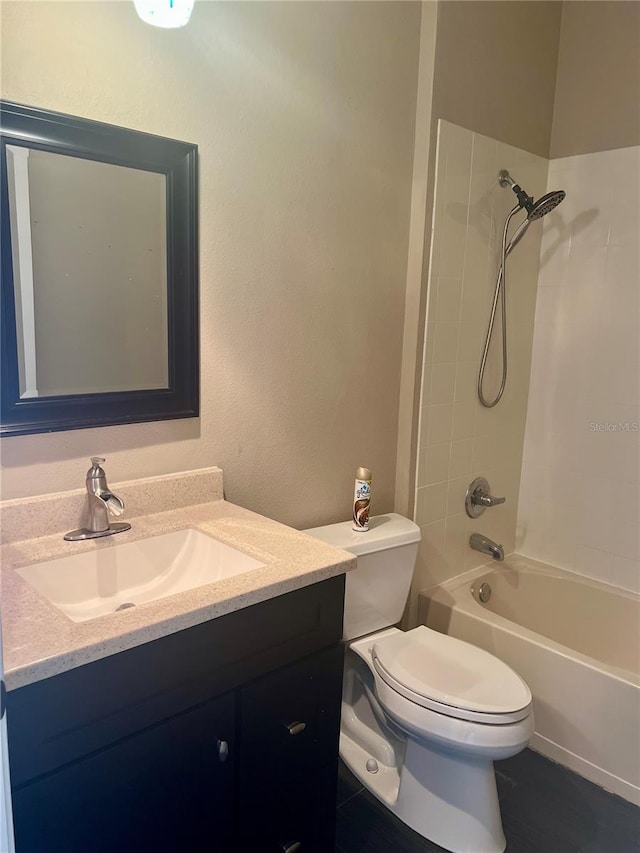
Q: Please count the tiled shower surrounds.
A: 1